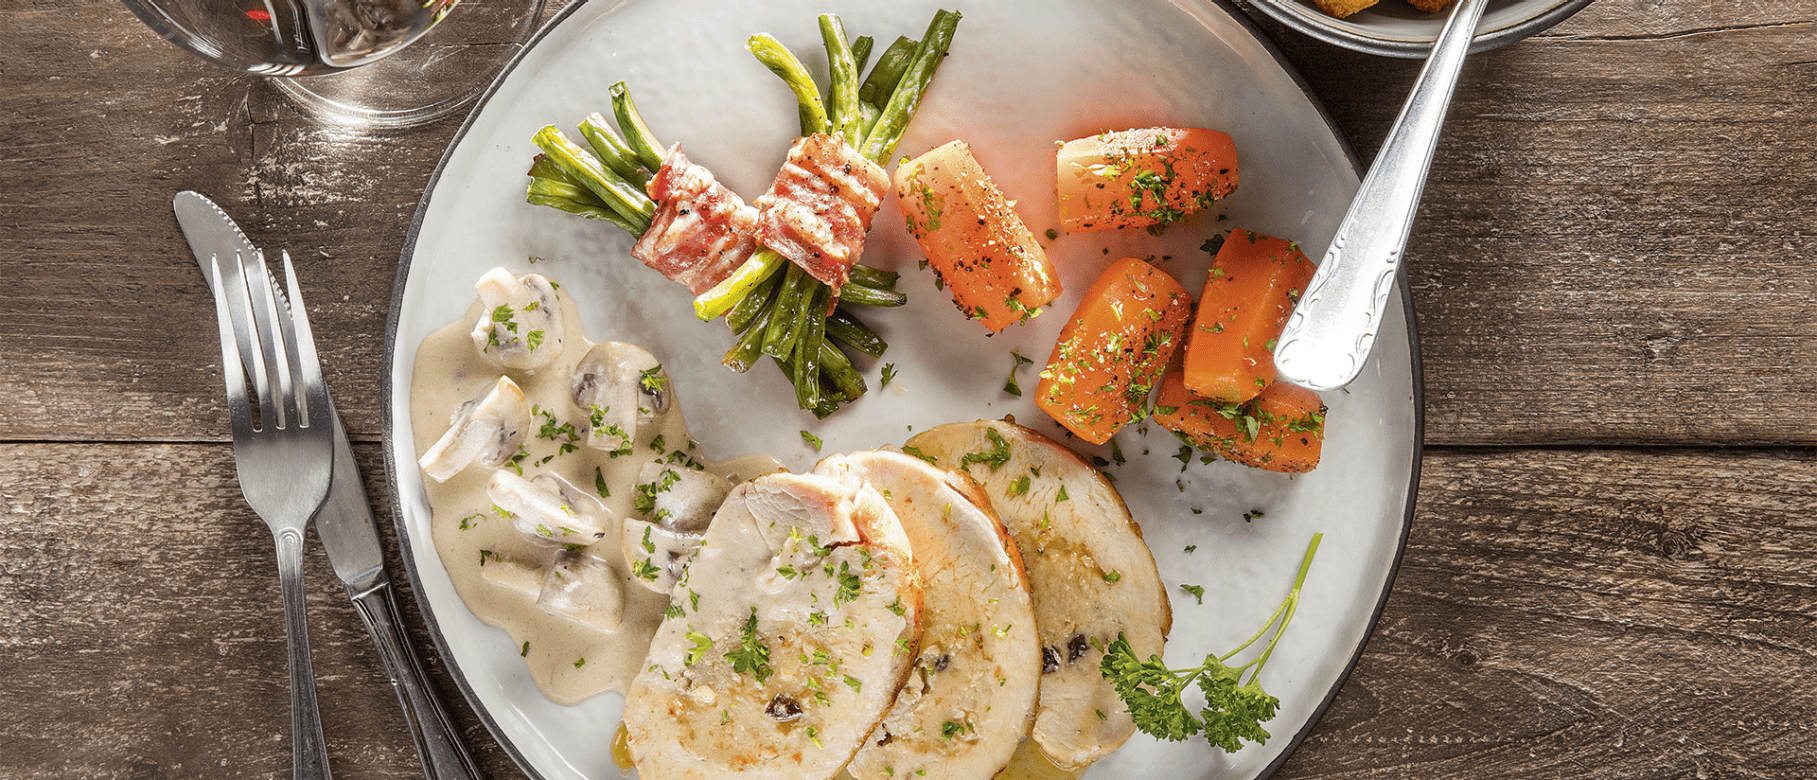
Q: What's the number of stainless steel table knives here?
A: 1